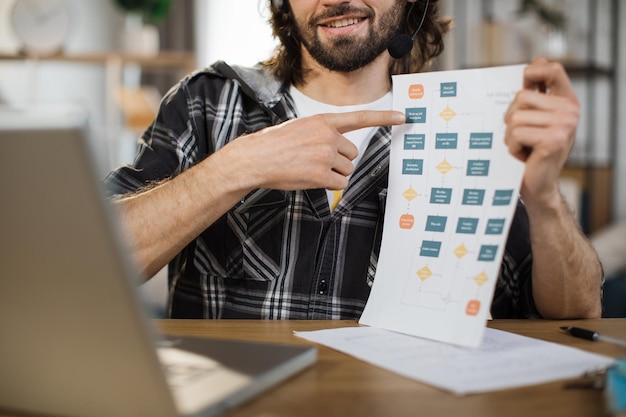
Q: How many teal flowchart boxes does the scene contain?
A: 15